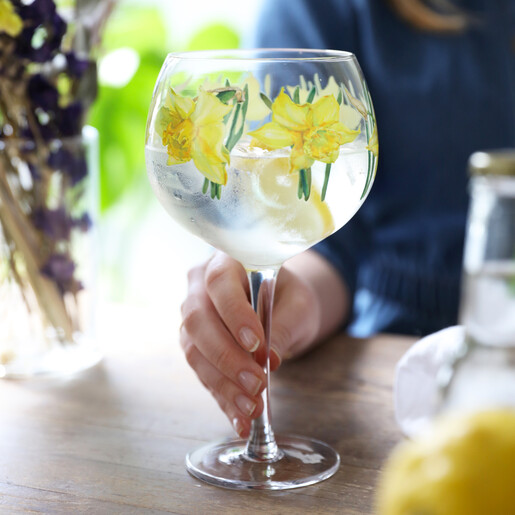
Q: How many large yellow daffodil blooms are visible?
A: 2